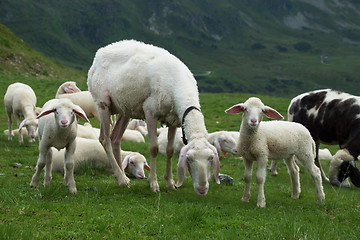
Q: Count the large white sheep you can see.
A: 1